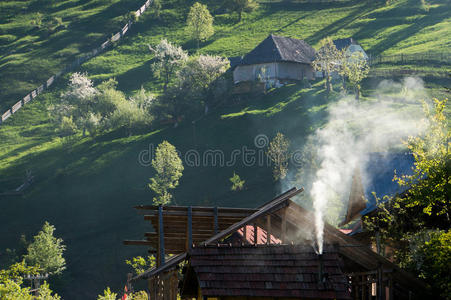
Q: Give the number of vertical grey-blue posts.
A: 3